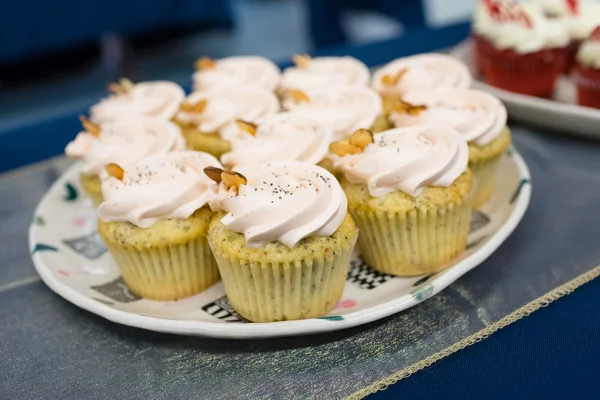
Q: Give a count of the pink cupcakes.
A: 12